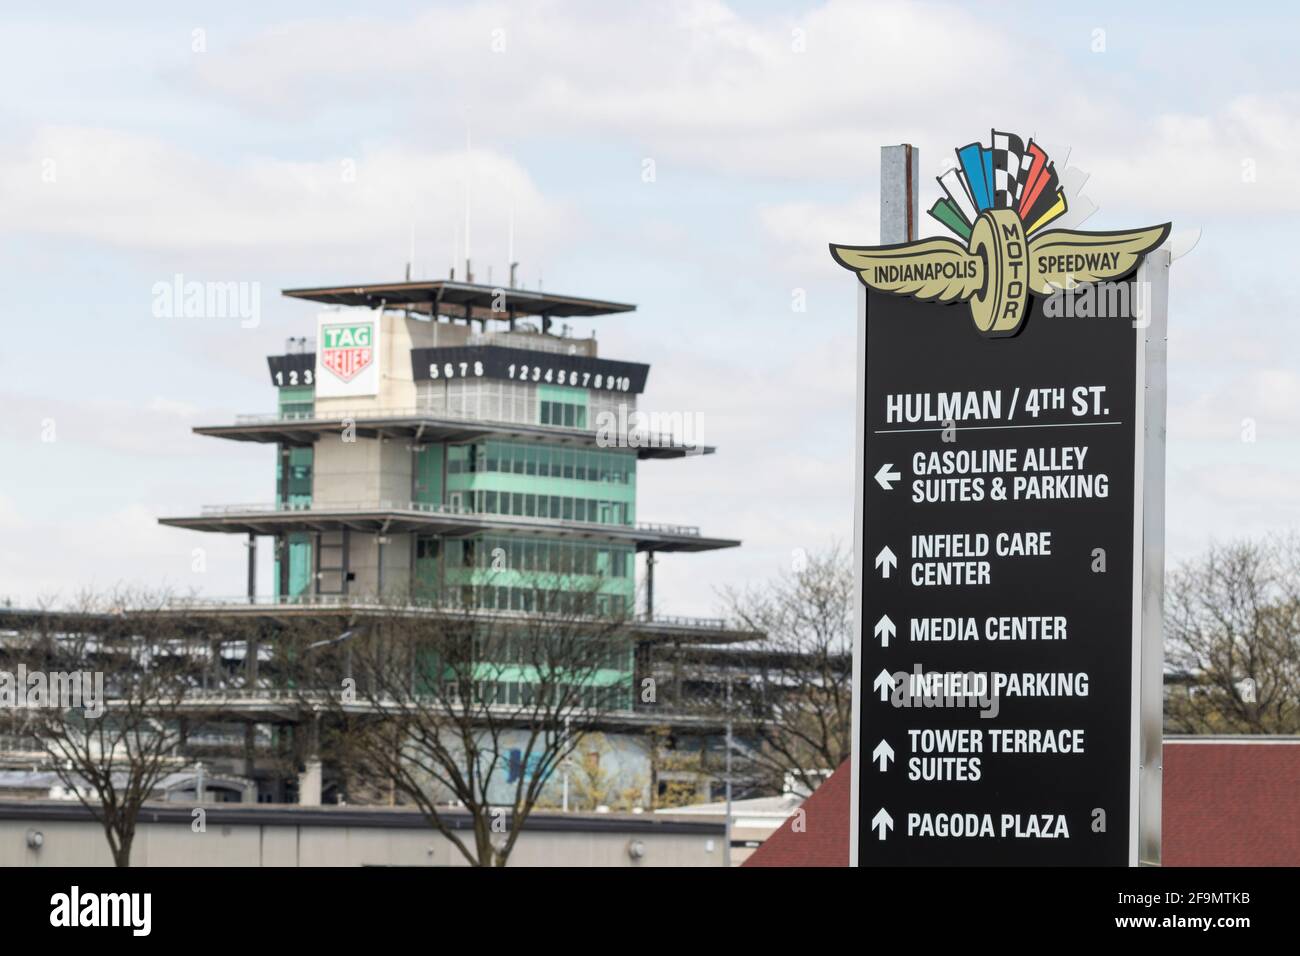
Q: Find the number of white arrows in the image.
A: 6